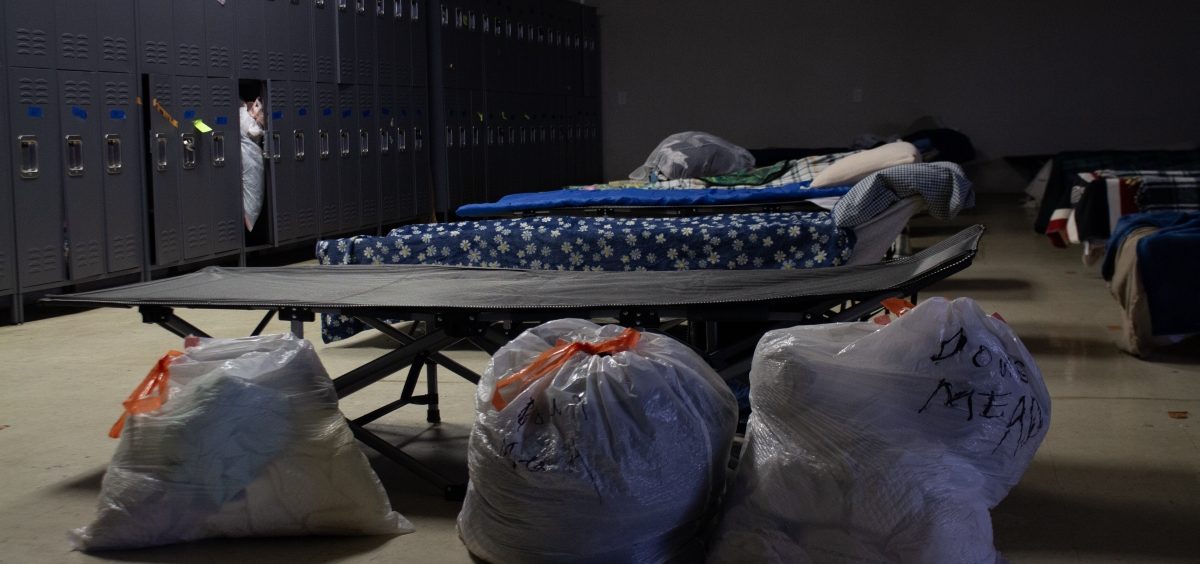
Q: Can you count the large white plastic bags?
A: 3